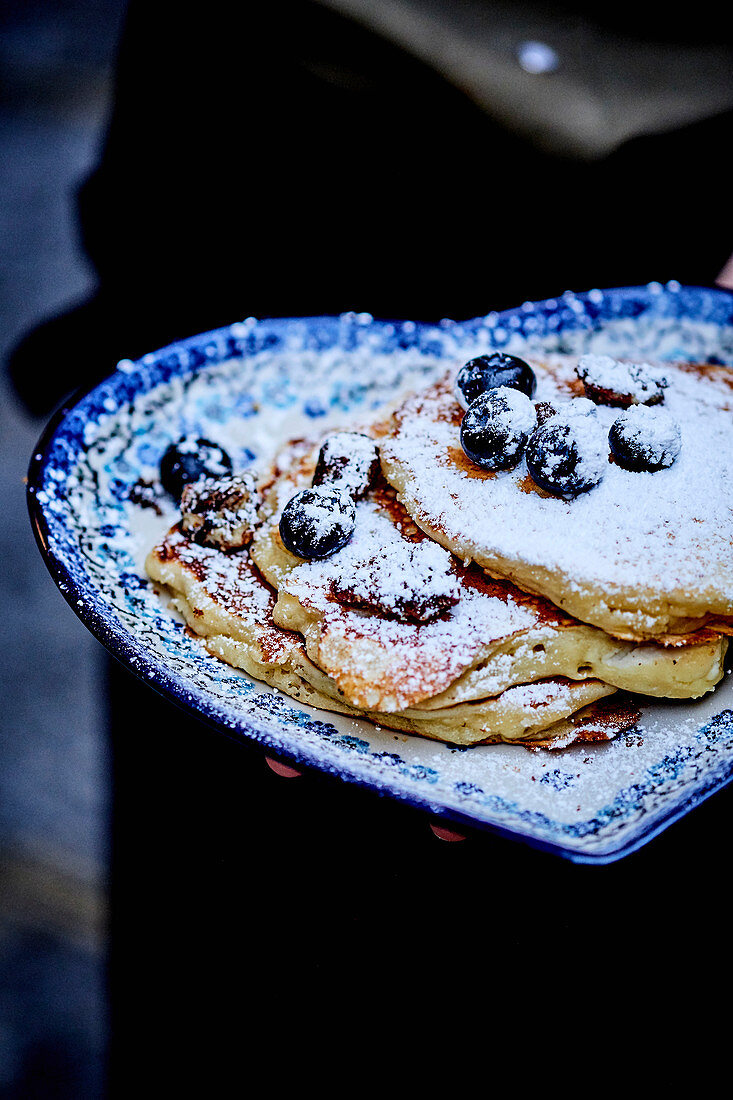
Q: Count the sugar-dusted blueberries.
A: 6